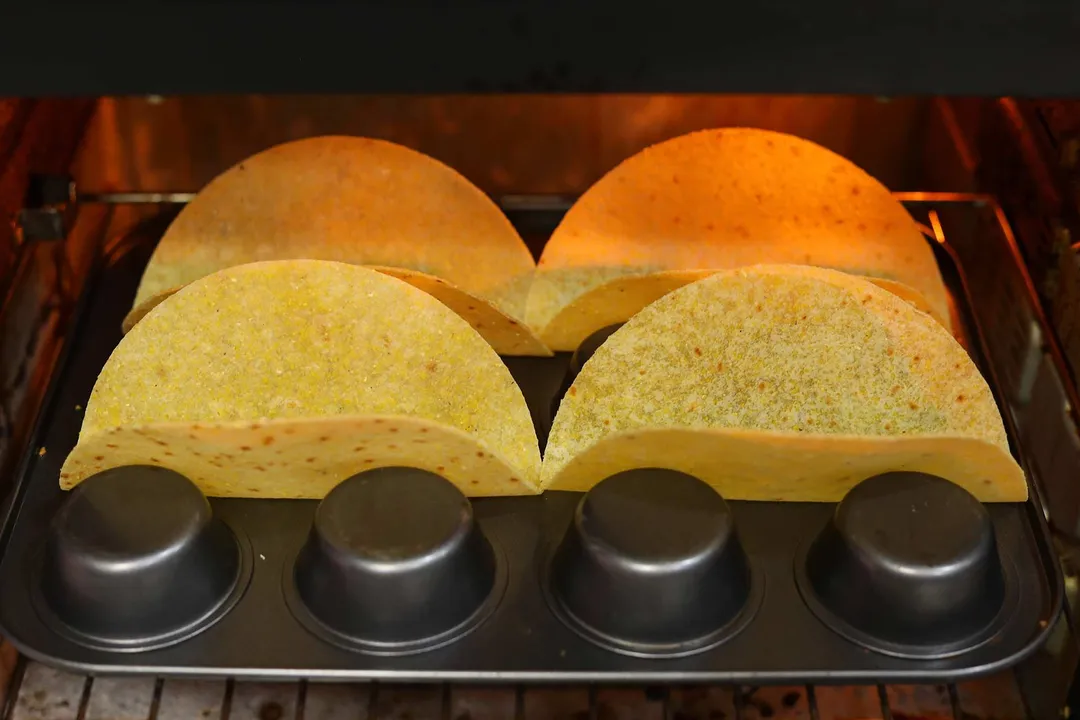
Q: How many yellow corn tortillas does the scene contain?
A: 4